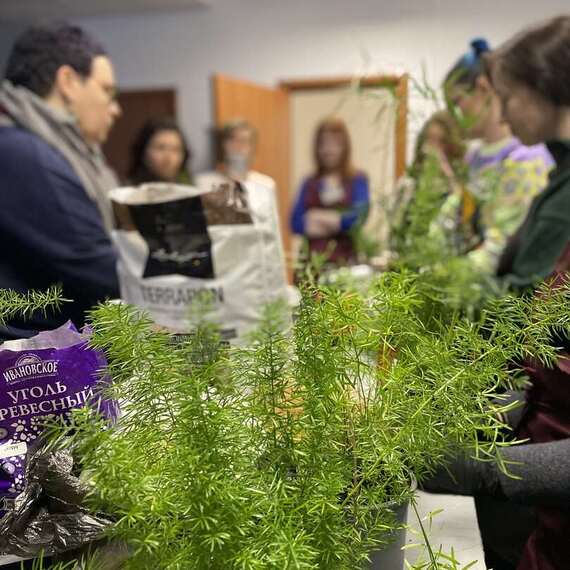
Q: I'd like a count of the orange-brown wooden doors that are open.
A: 1